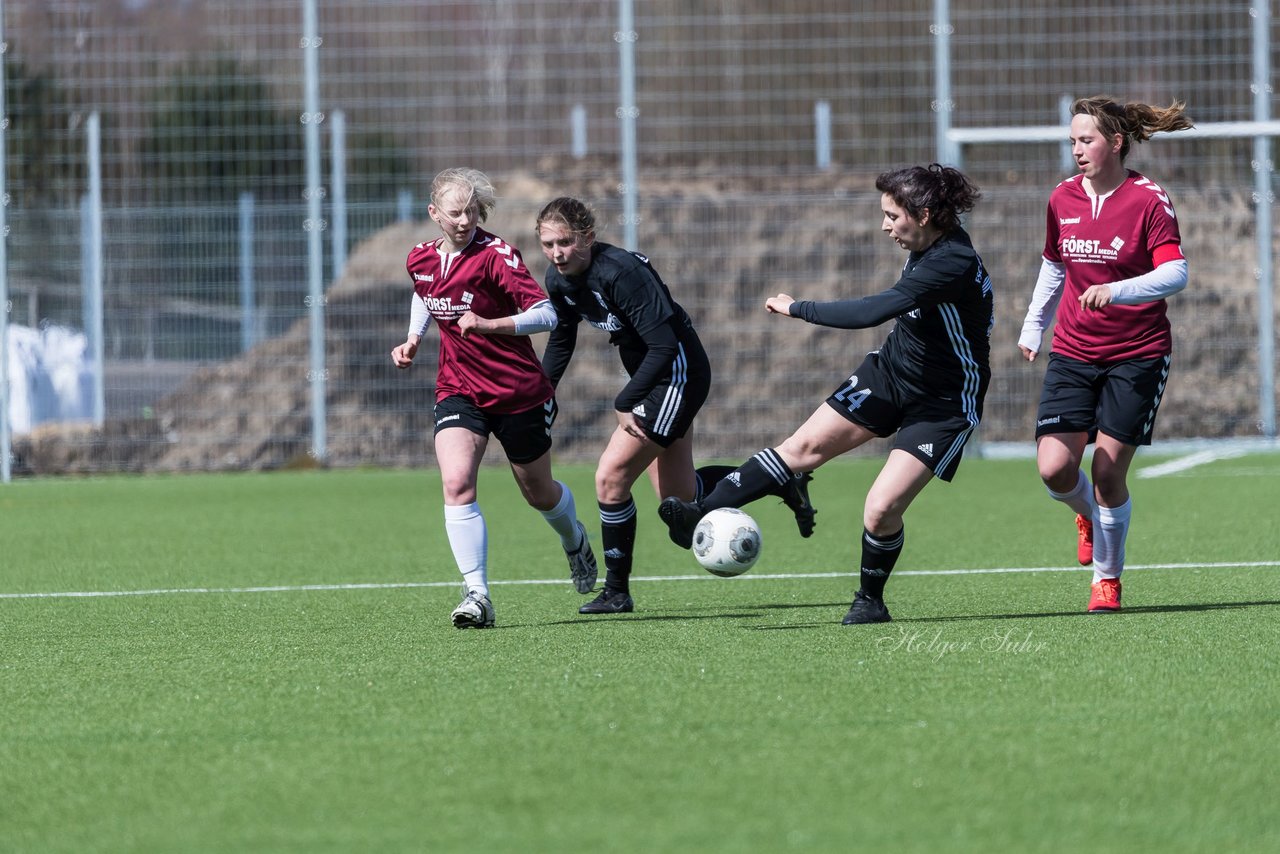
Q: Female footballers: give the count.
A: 4